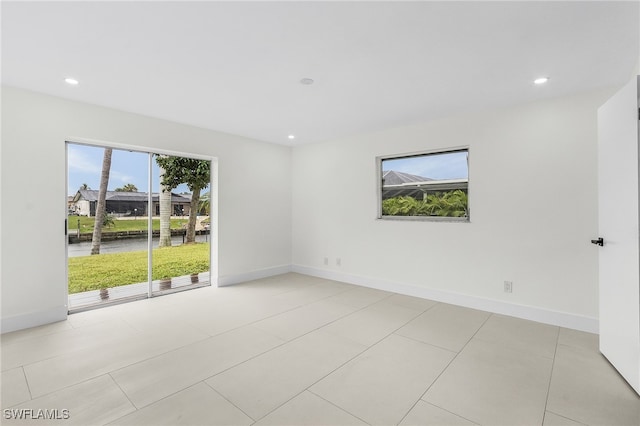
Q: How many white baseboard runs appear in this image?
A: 3